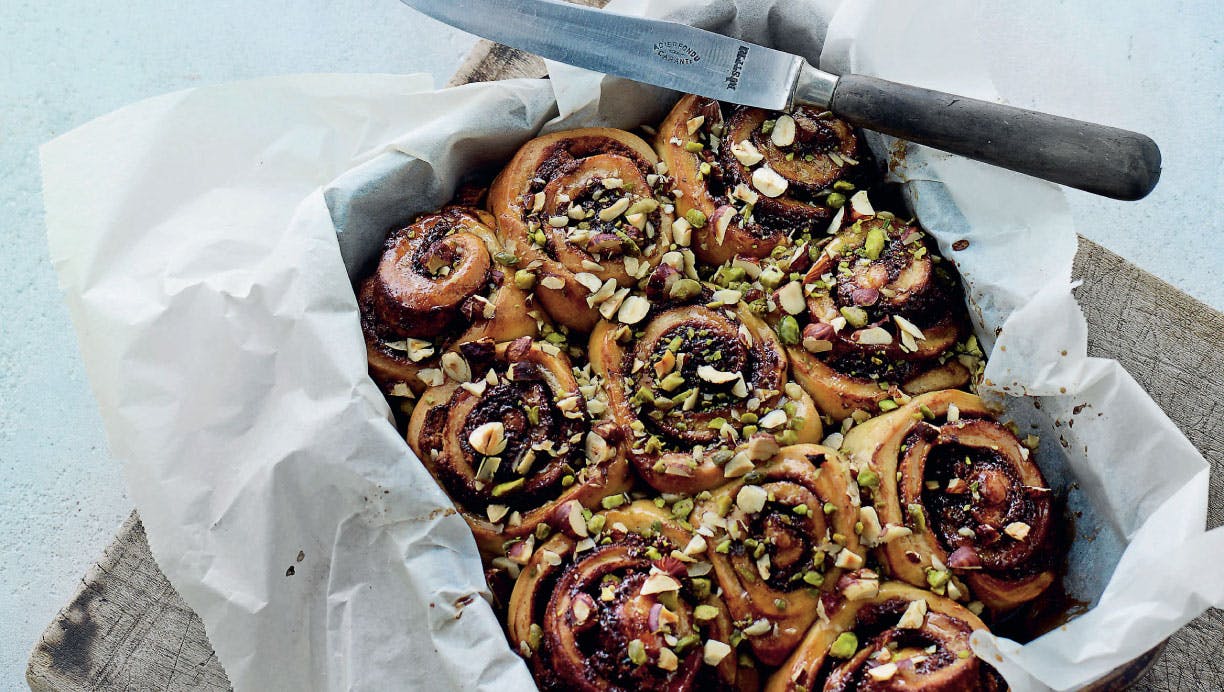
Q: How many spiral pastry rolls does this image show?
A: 10